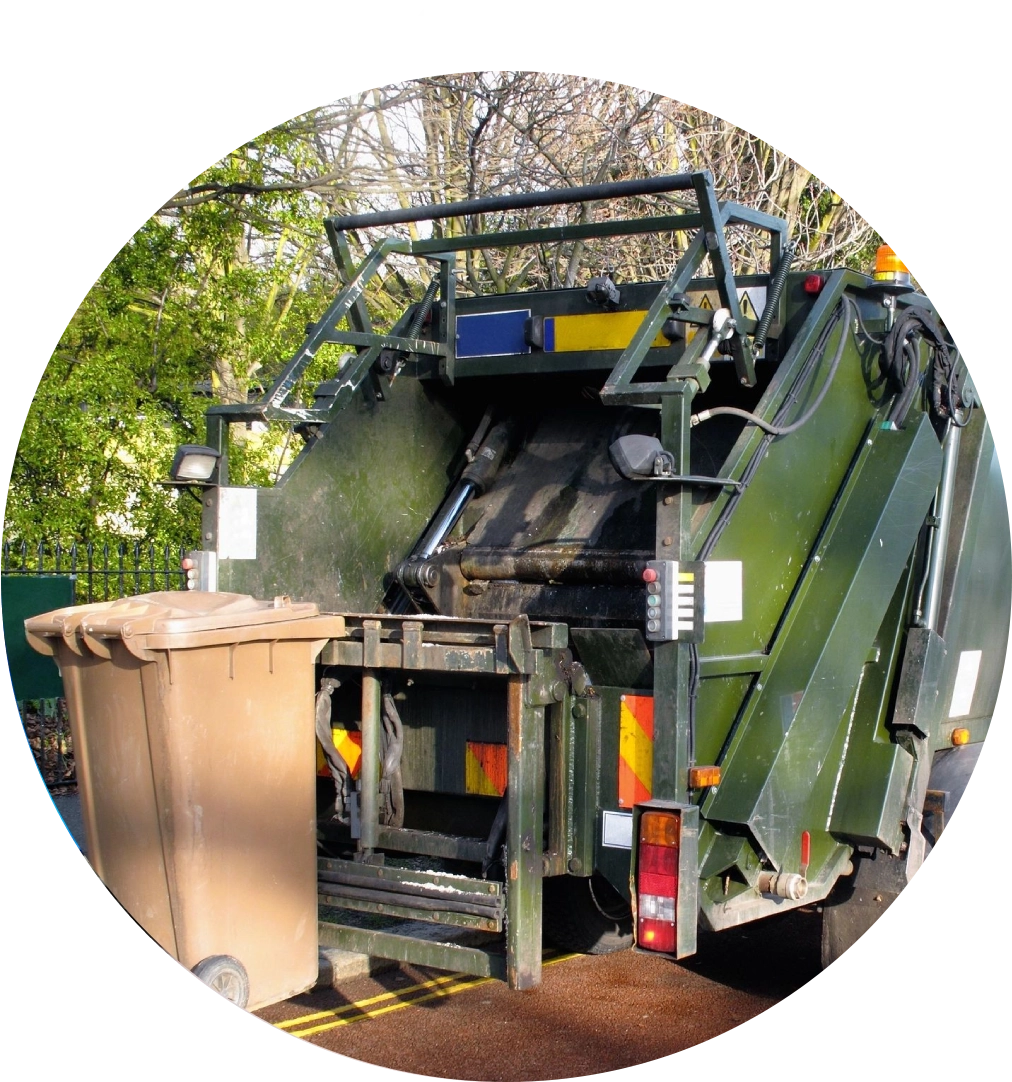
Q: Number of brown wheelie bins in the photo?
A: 1